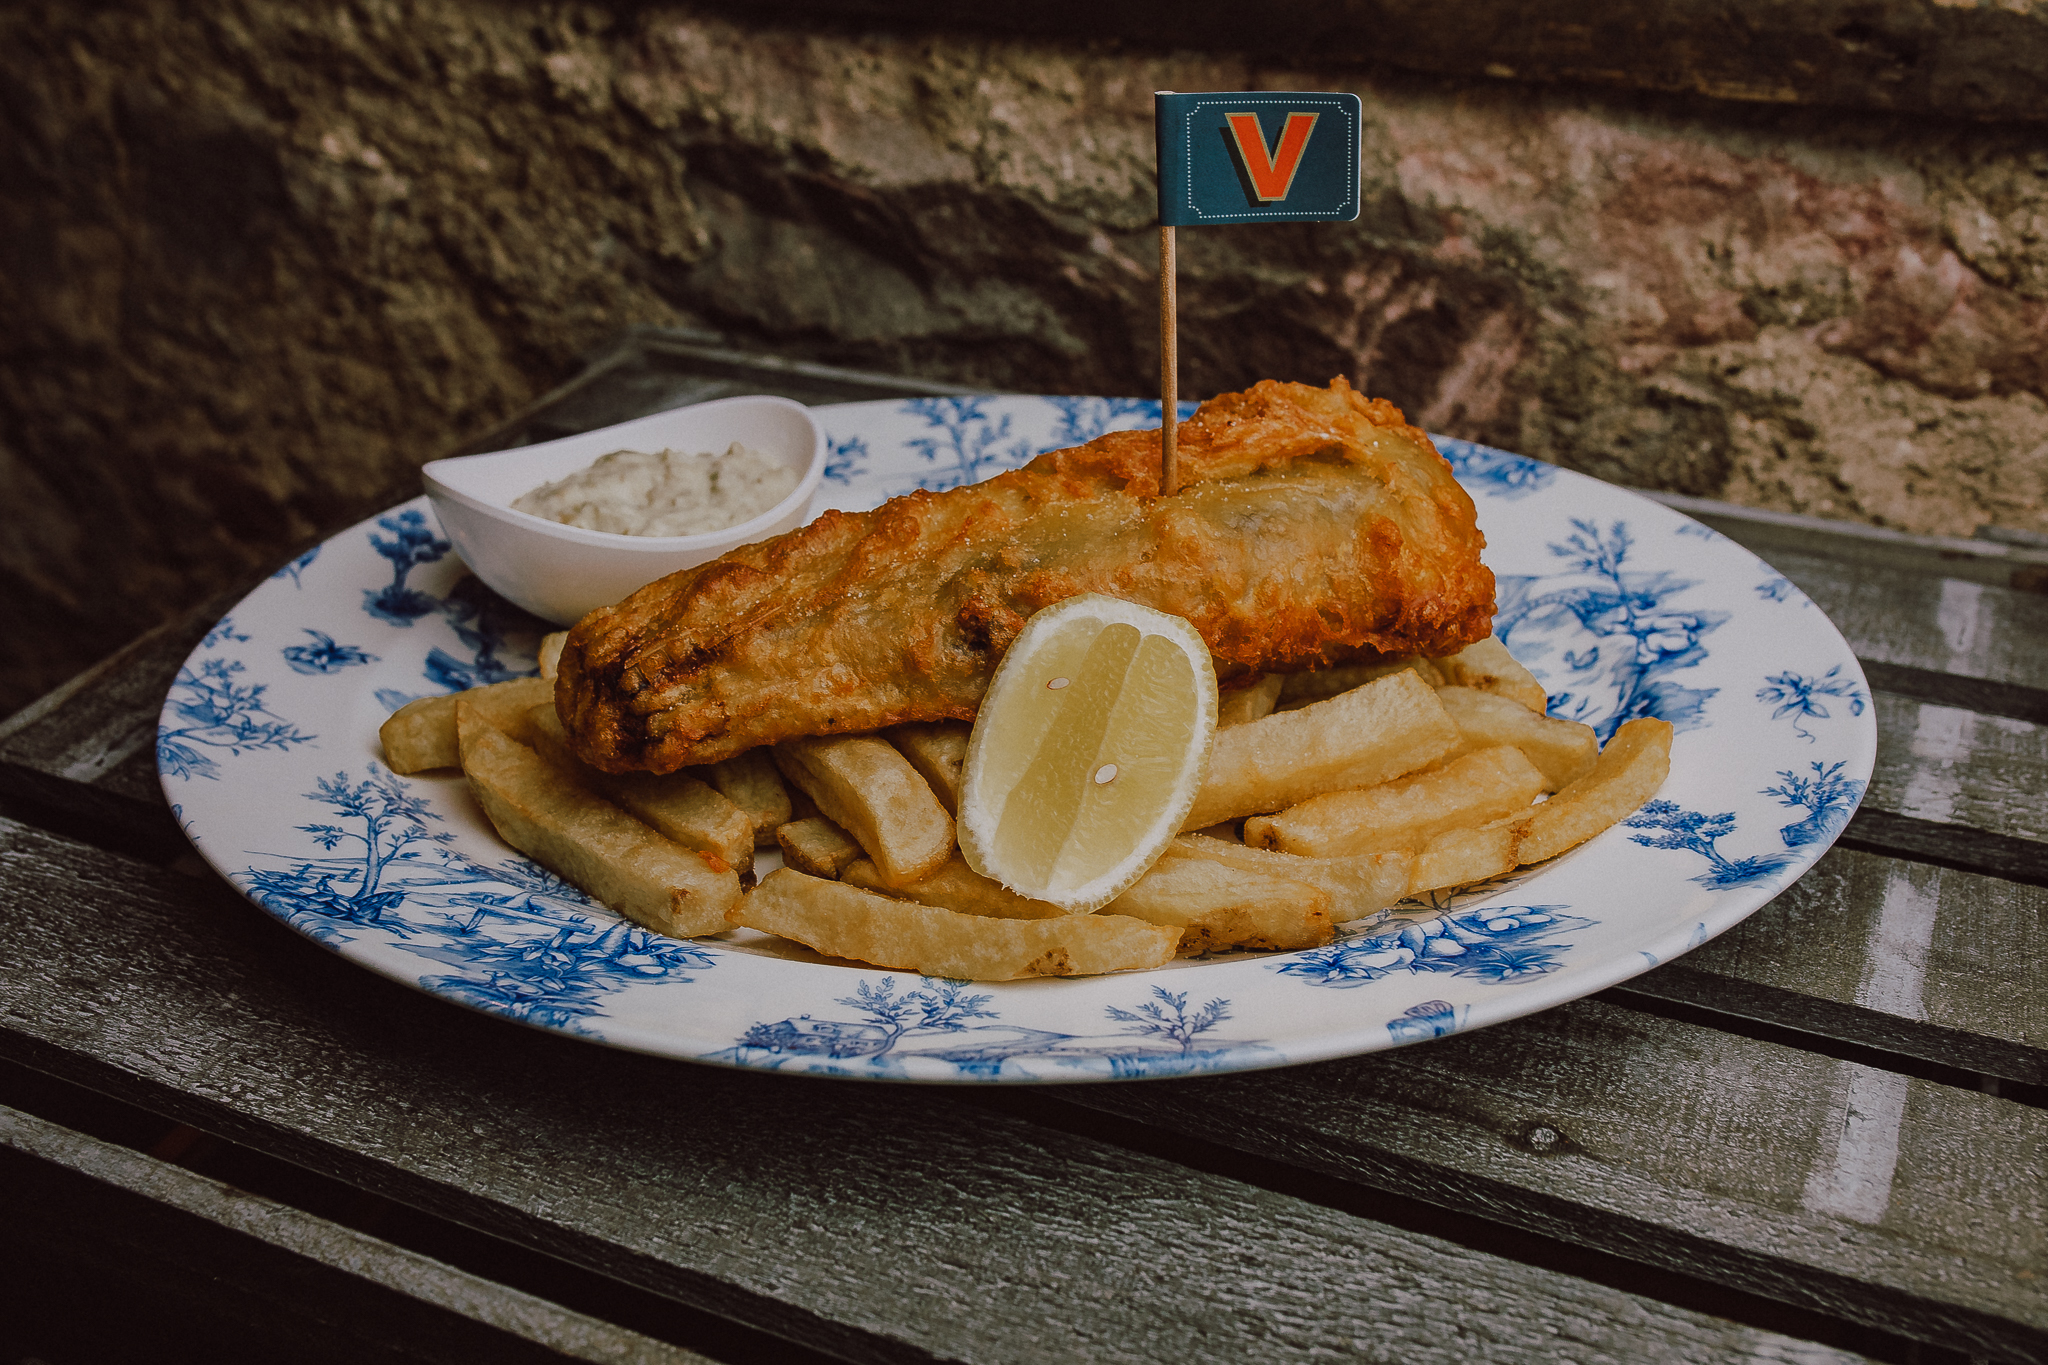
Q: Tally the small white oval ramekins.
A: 1